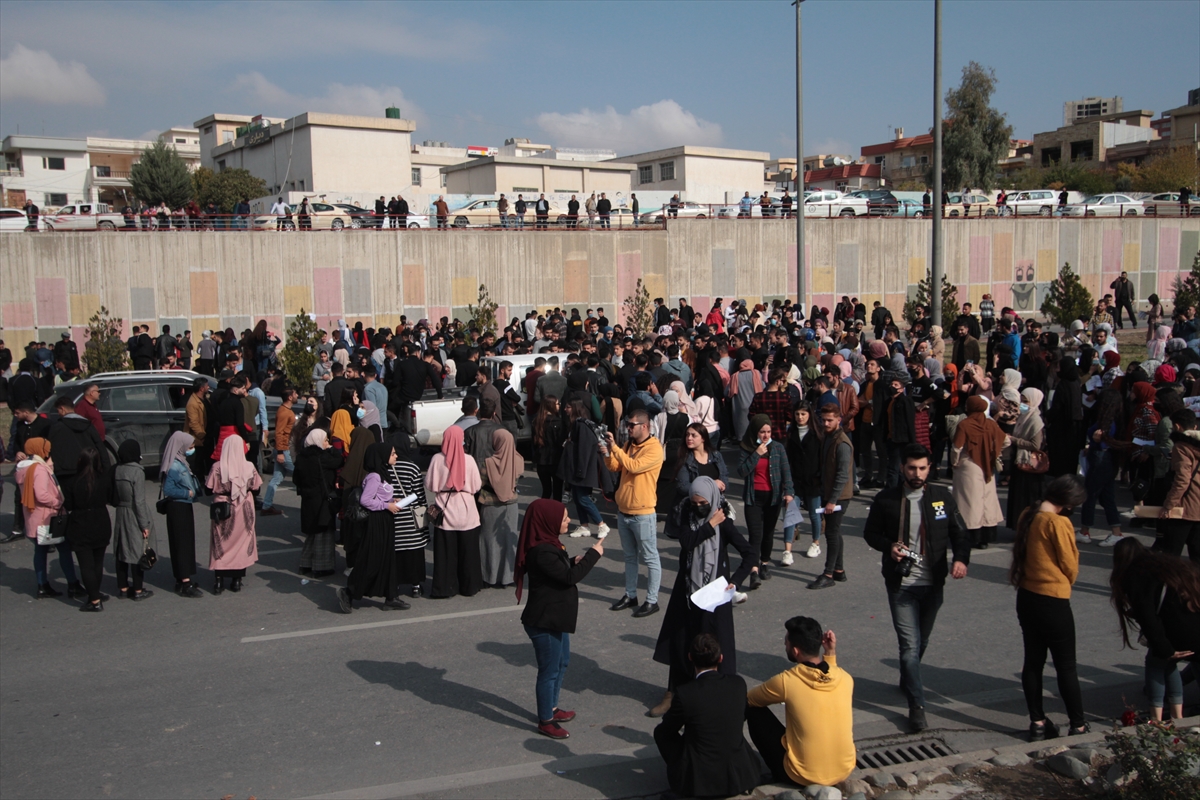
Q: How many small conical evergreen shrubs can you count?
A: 7